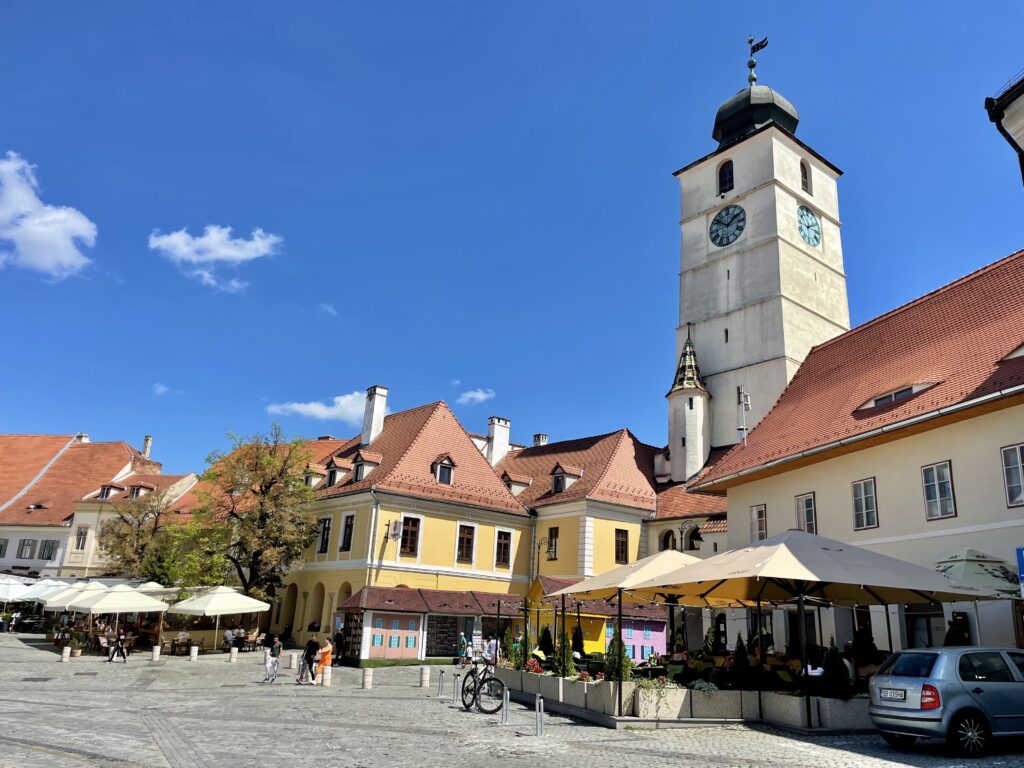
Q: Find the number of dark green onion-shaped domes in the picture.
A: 1